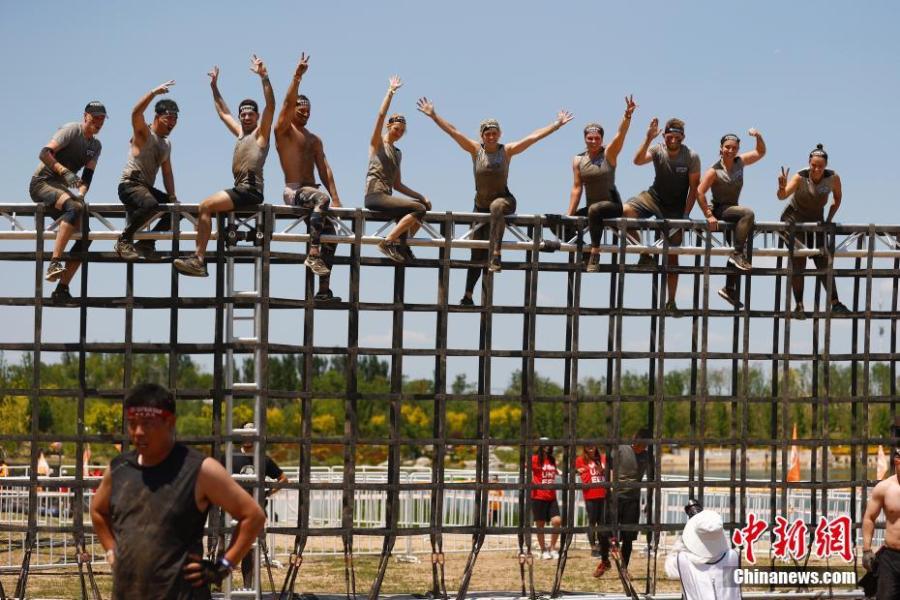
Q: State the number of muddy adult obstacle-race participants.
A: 11